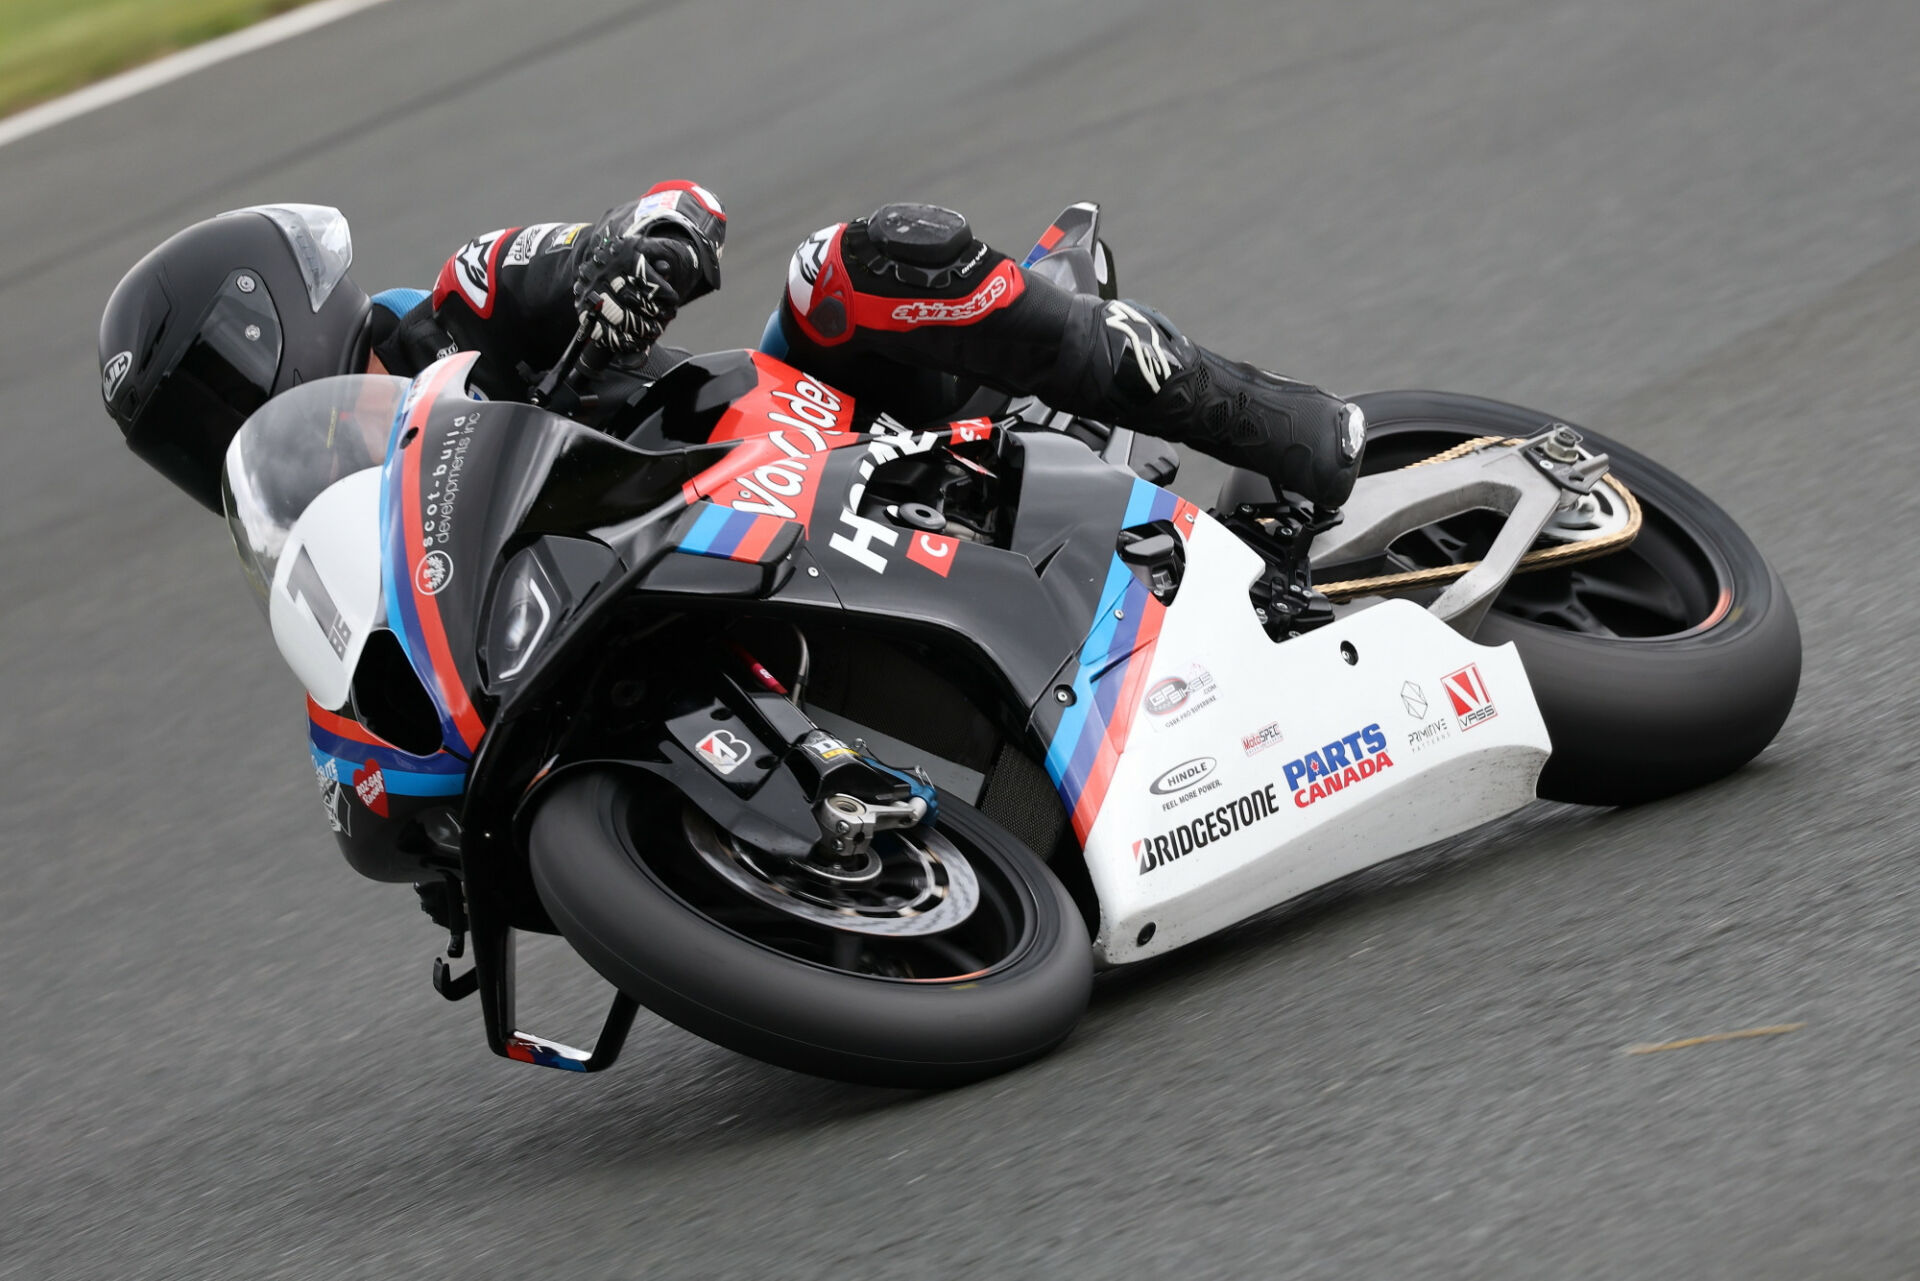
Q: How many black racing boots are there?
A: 1